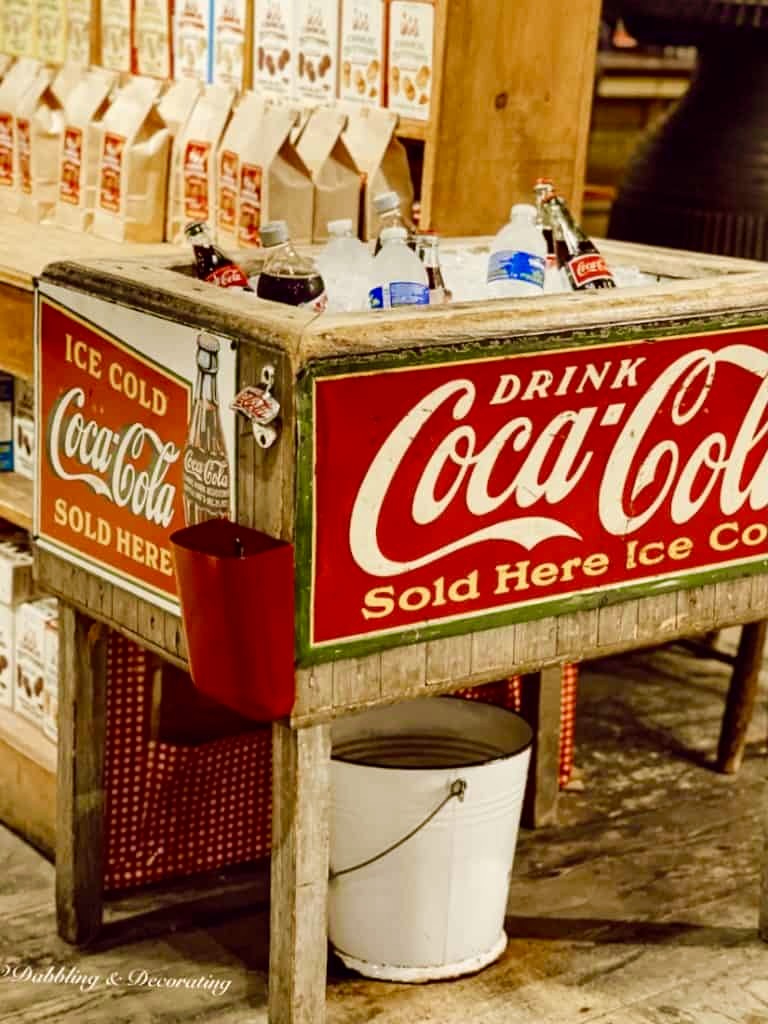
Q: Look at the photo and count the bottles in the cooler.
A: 9